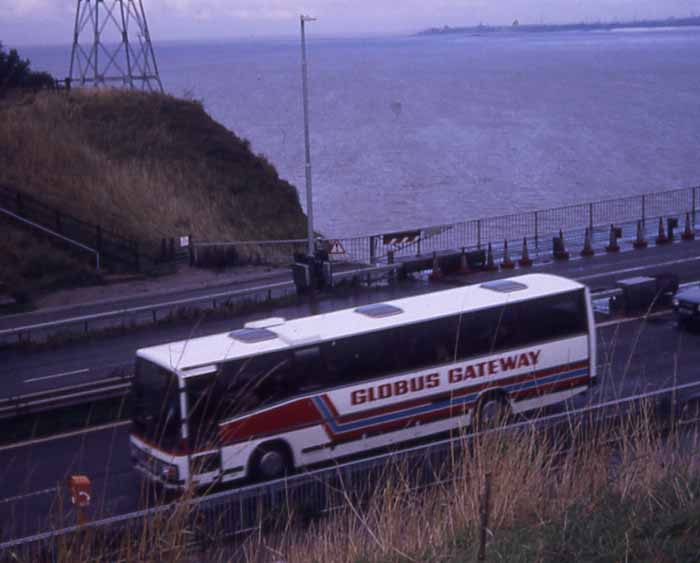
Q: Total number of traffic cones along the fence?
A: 11